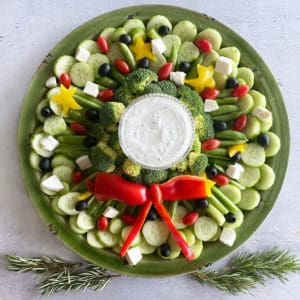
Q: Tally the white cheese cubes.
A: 15